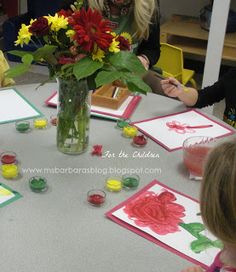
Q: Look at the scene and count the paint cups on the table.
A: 12